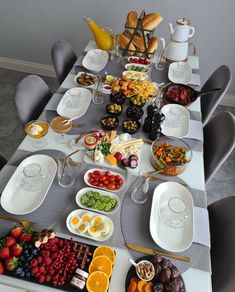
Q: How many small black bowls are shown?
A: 6